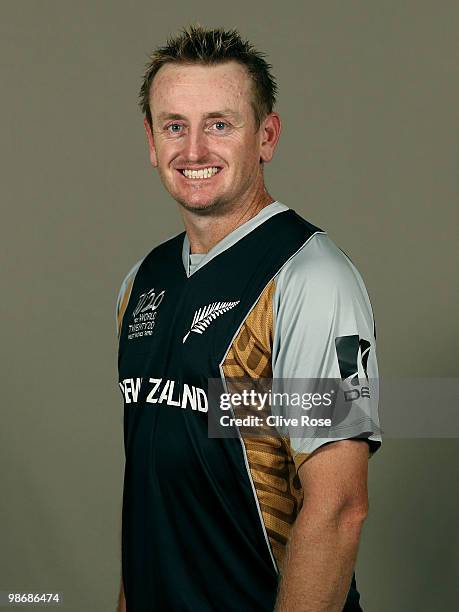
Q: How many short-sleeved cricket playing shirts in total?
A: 1